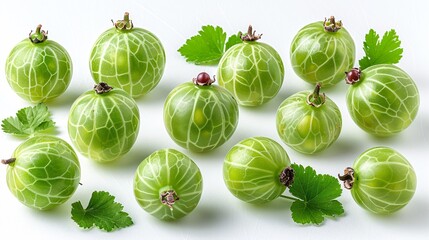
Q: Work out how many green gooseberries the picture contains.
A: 12